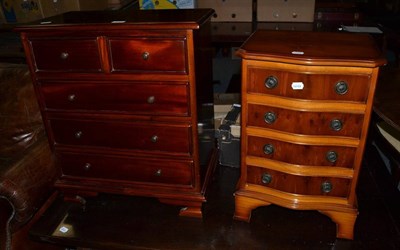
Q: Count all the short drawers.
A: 2